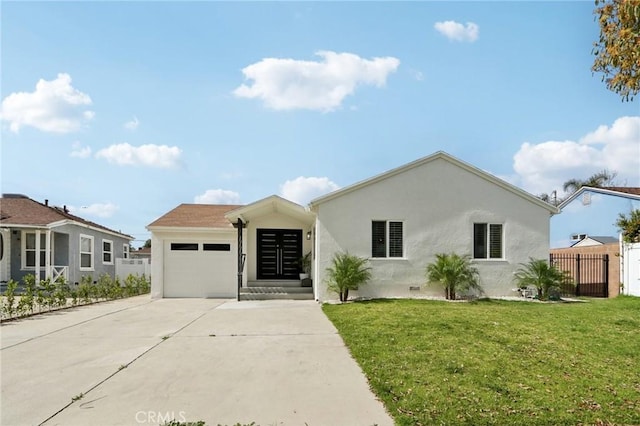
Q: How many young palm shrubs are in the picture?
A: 3